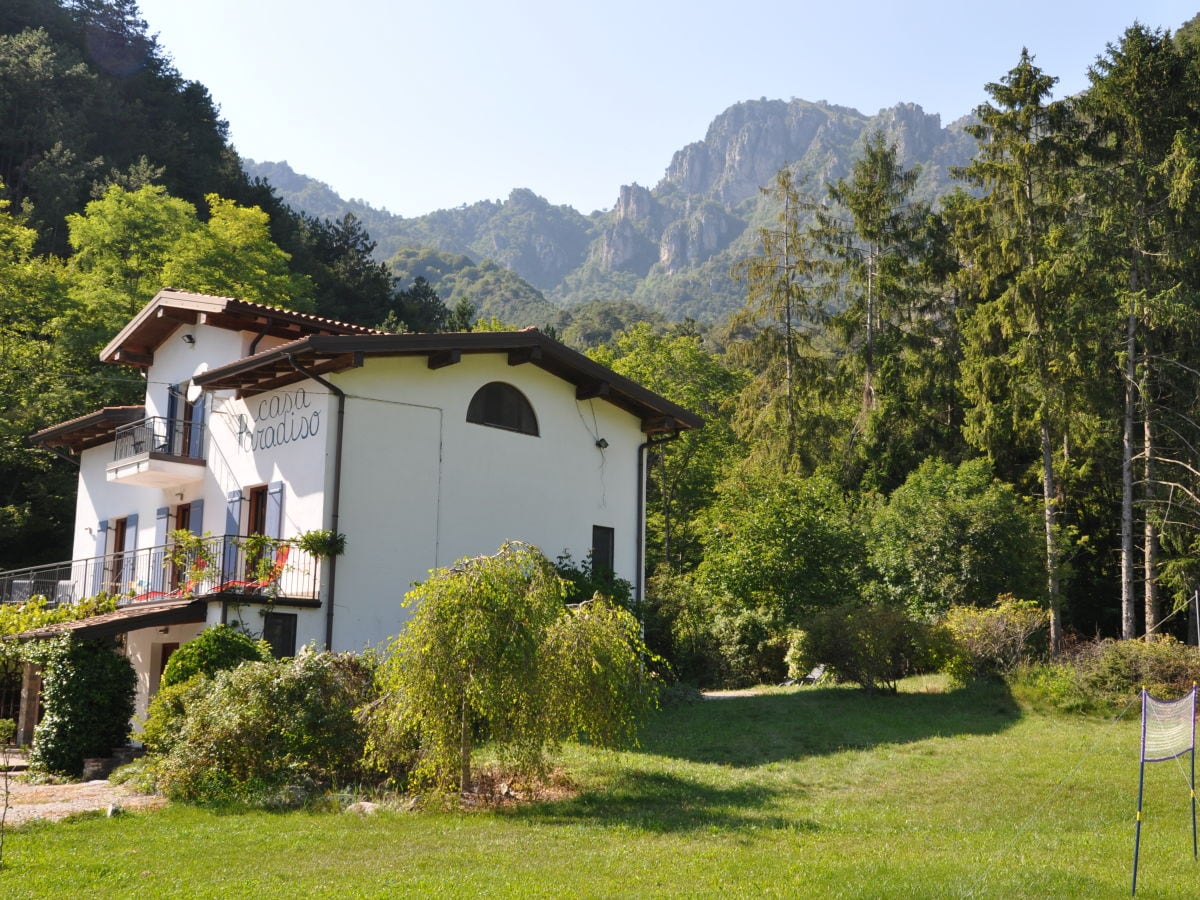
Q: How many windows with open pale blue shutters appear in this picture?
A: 4